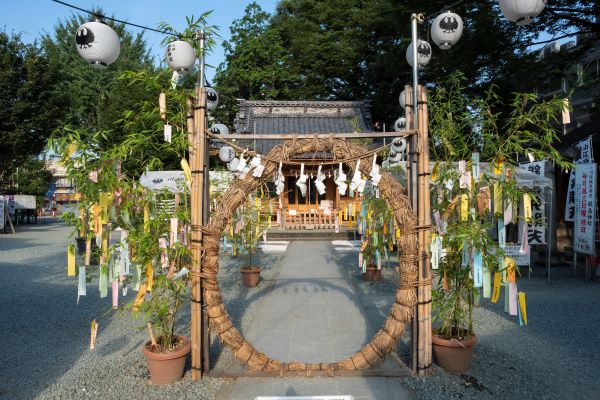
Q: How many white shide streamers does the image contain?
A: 8